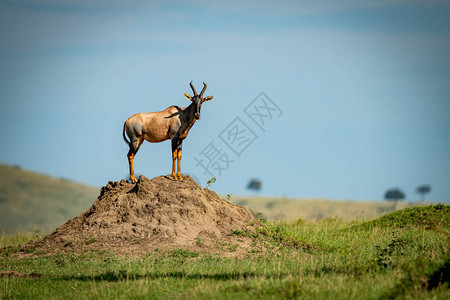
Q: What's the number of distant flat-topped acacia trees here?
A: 3